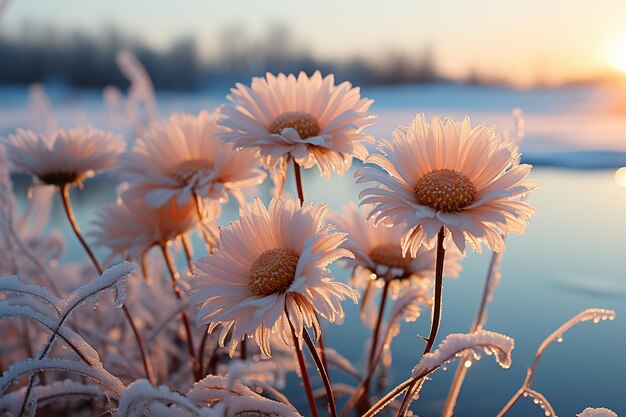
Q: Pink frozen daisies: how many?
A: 7